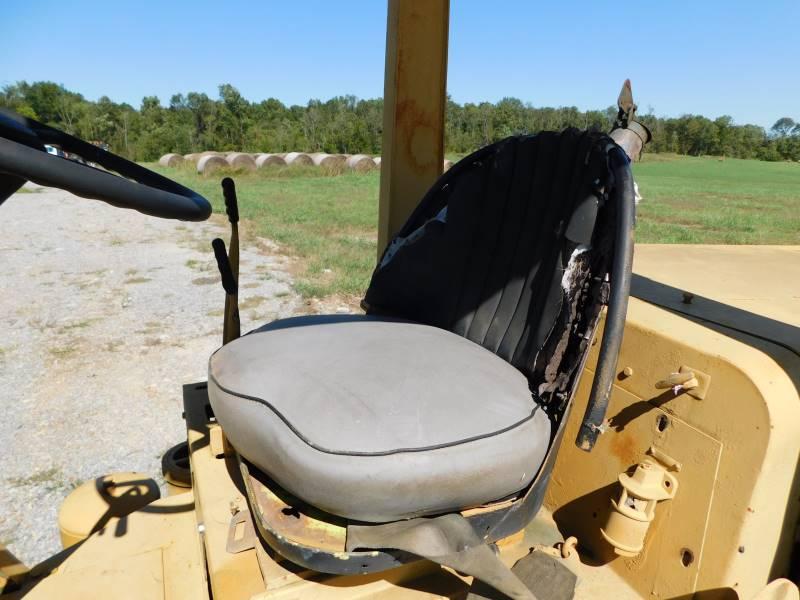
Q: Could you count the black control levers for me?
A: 2